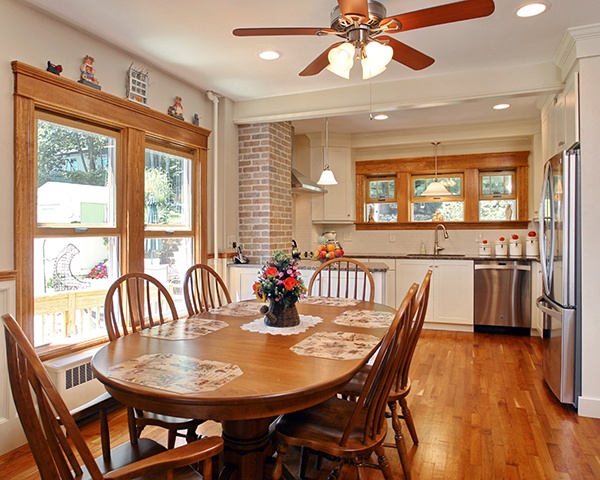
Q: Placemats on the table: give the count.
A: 6